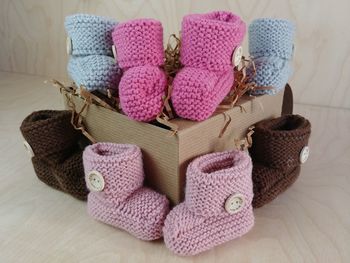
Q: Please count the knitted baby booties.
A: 8